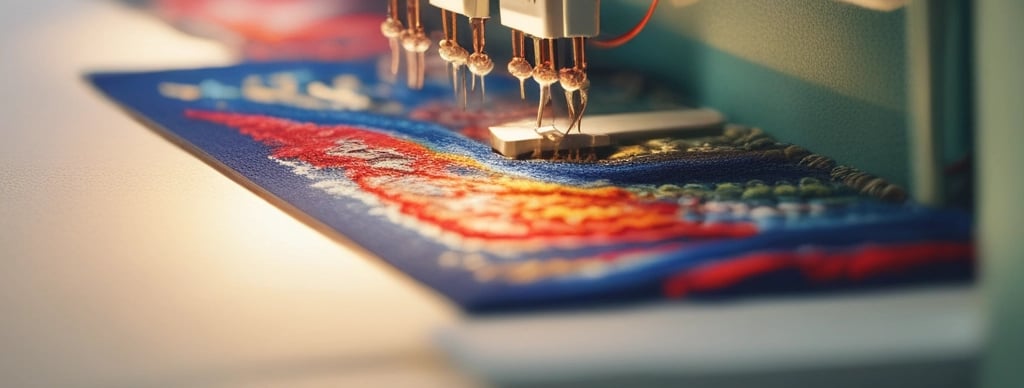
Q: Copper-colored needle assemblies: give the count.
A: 7